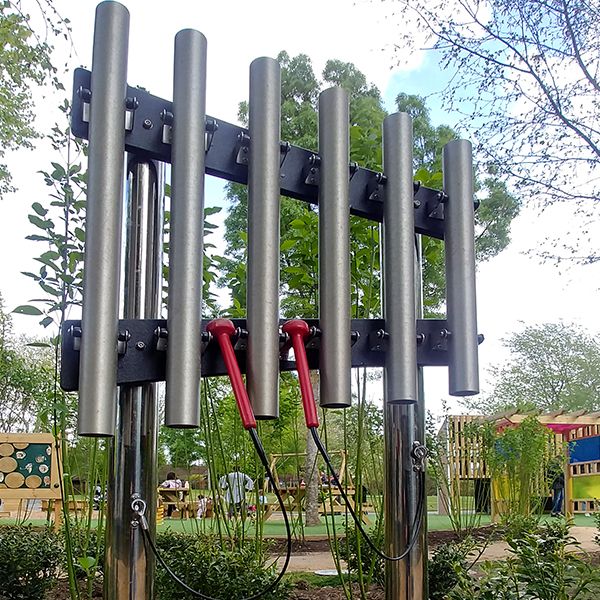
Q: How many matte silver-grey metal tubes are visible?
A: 6